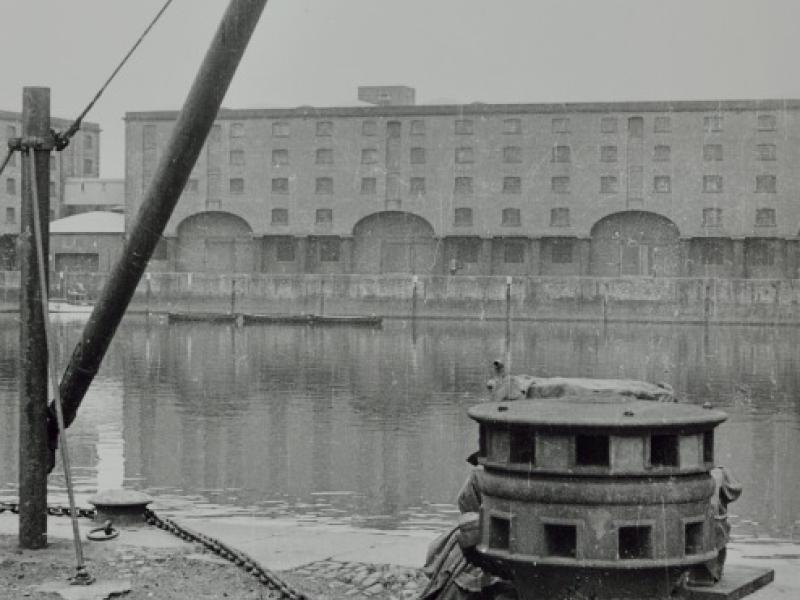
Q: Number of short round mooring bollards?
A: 1